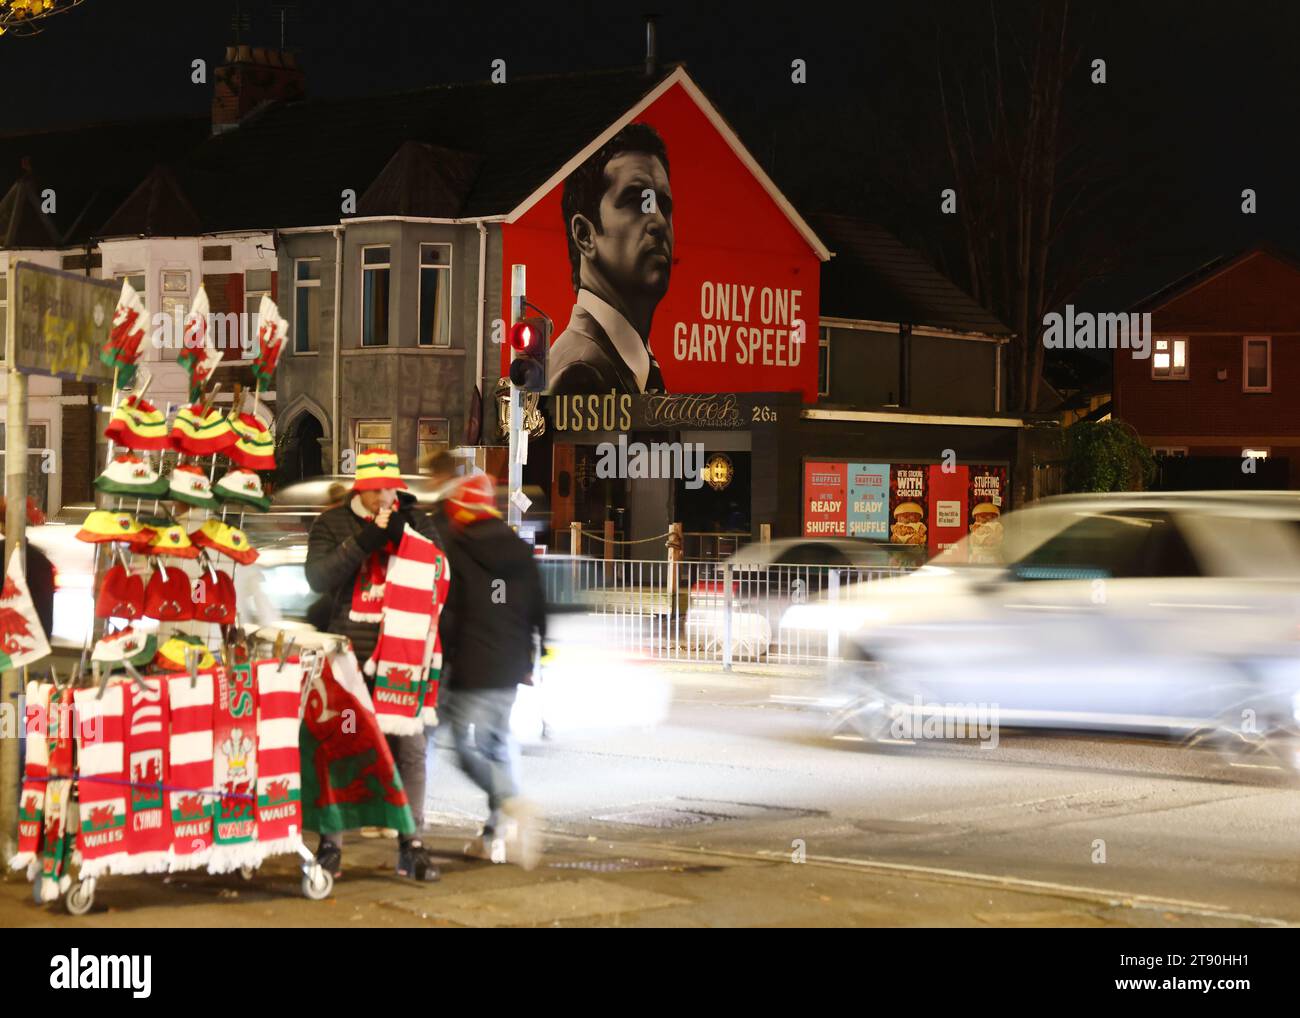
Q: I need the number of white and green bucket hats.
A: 4